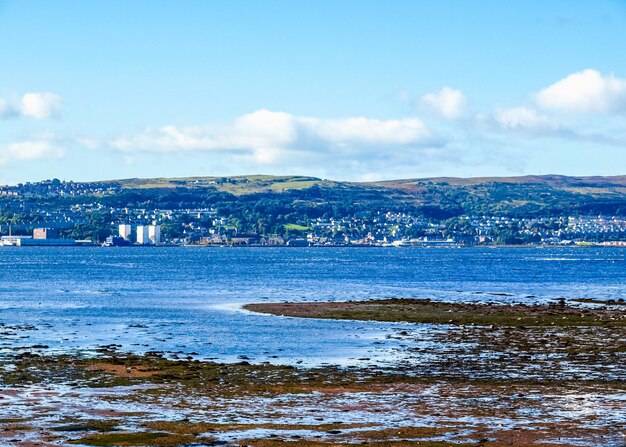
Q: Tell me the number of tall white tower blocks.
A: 3